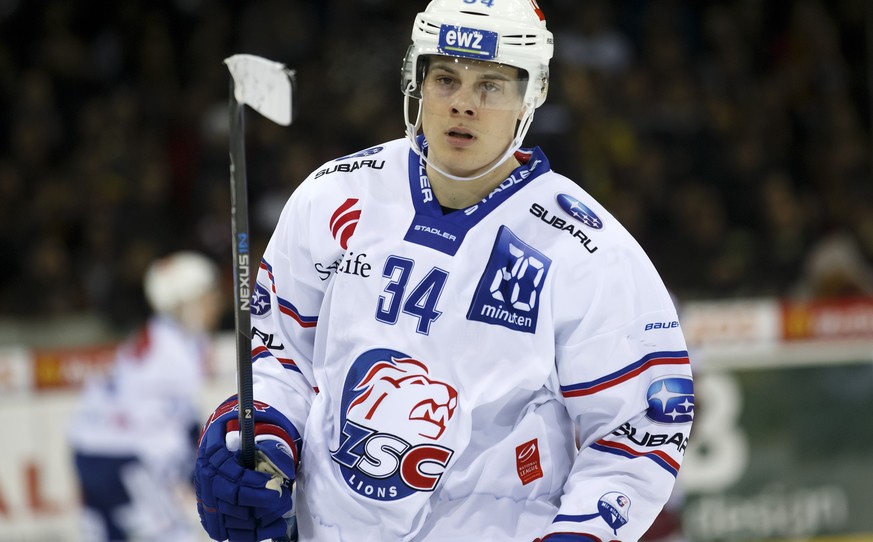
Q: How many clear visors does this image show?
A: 1